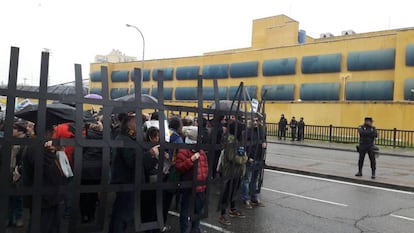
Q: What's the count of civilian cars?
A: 0